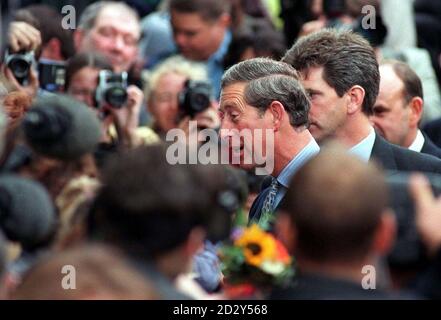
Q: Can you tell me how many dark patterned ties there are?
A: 1